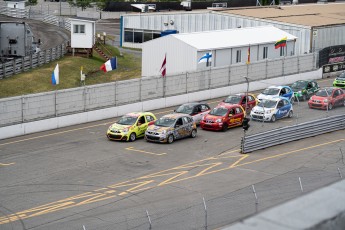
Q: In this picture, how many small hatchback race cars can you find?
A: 10